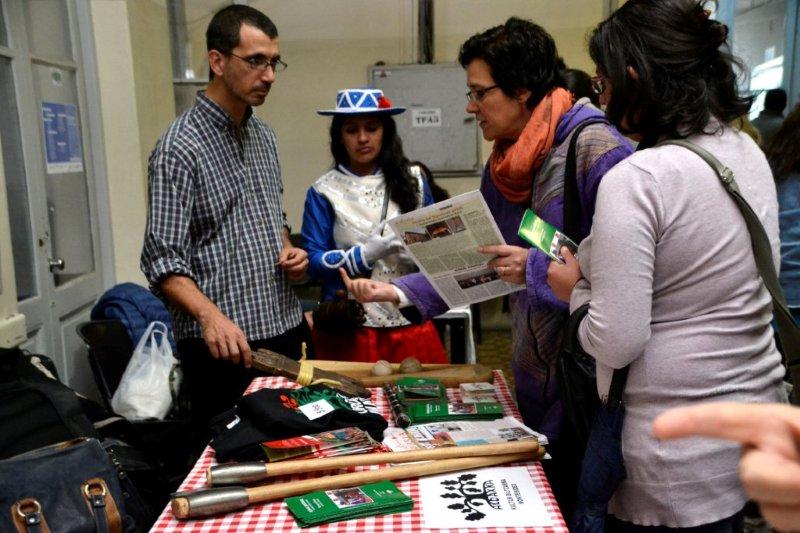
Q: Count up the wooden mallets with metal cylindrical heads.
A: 2